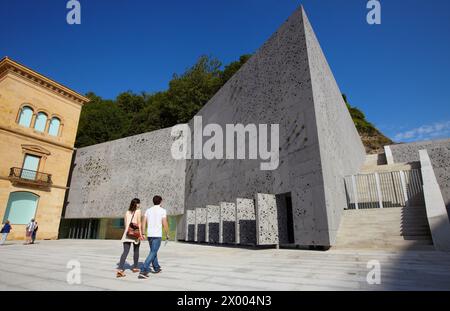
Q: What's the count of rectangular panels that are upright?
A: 6